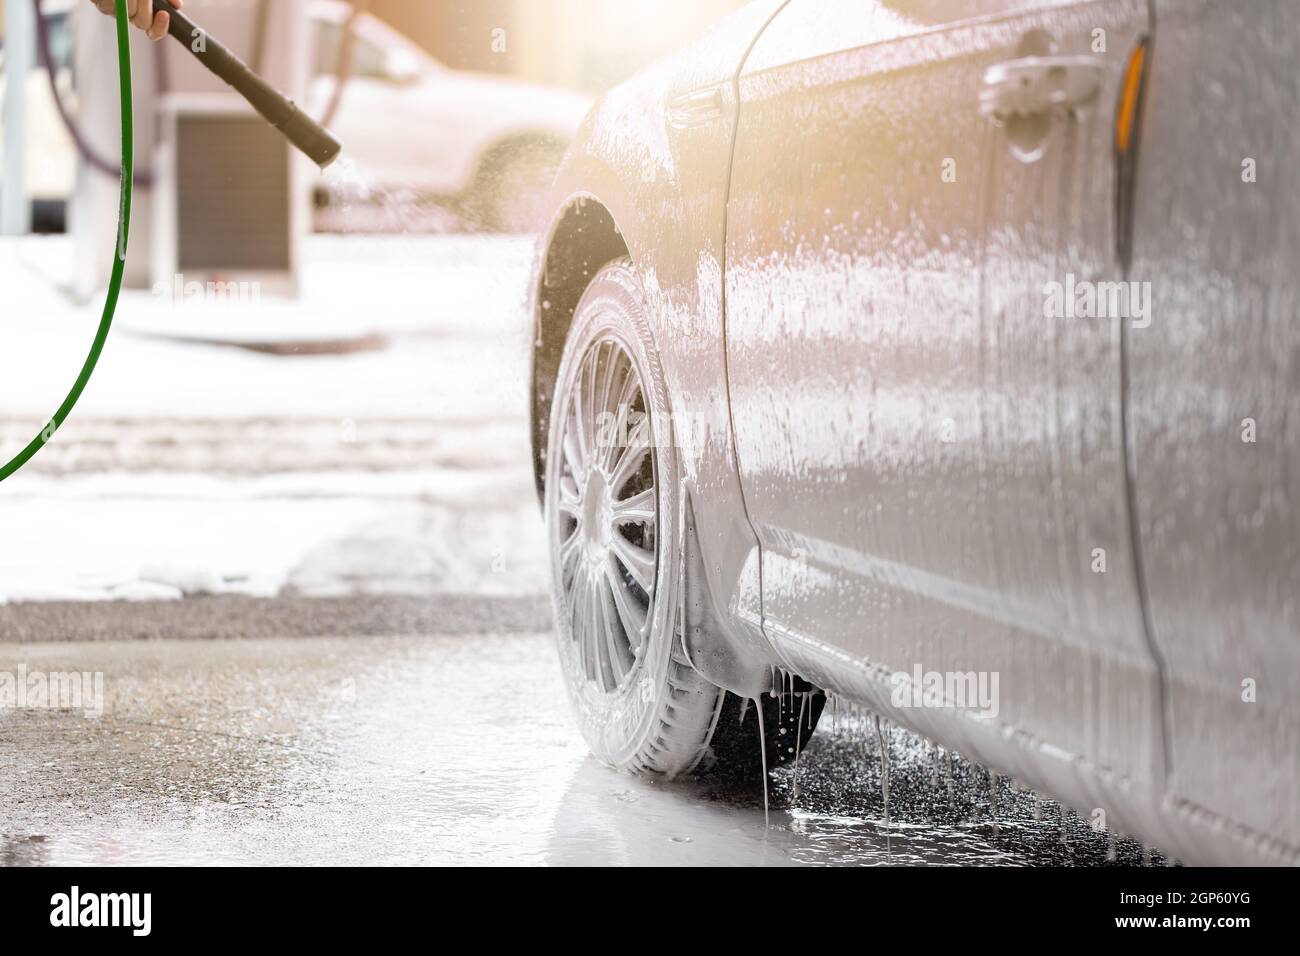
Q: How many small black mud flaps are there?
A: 1